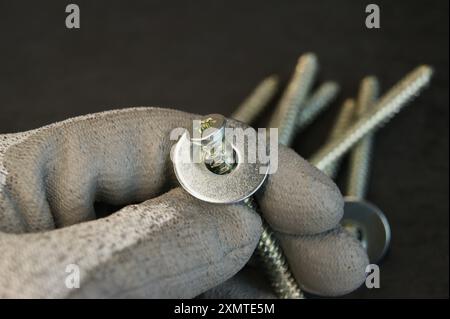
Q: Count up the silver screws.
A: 7